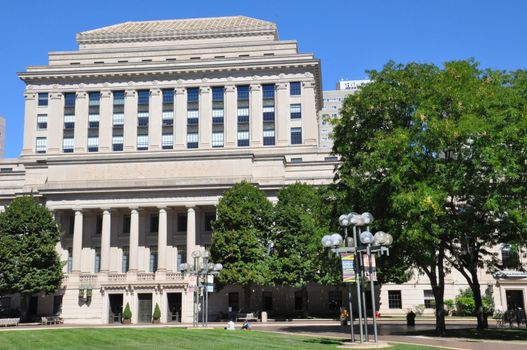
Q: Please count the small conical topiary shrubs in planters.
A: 2